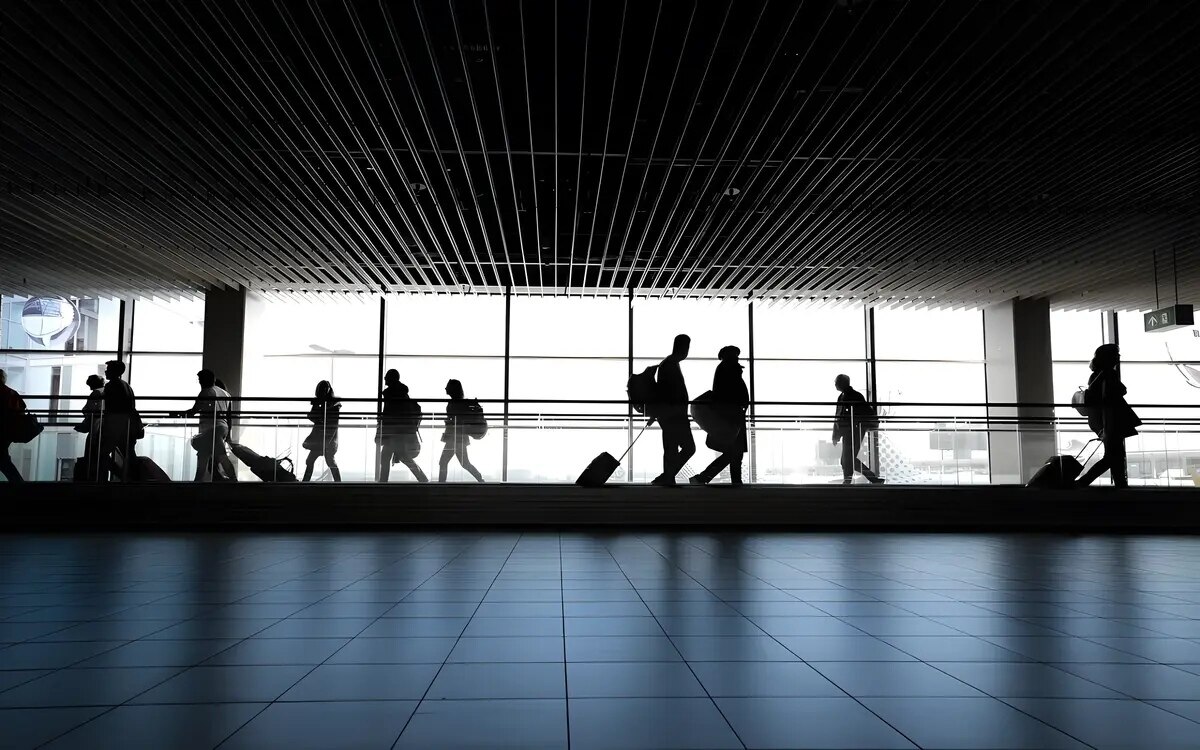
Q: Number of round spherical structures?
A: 1